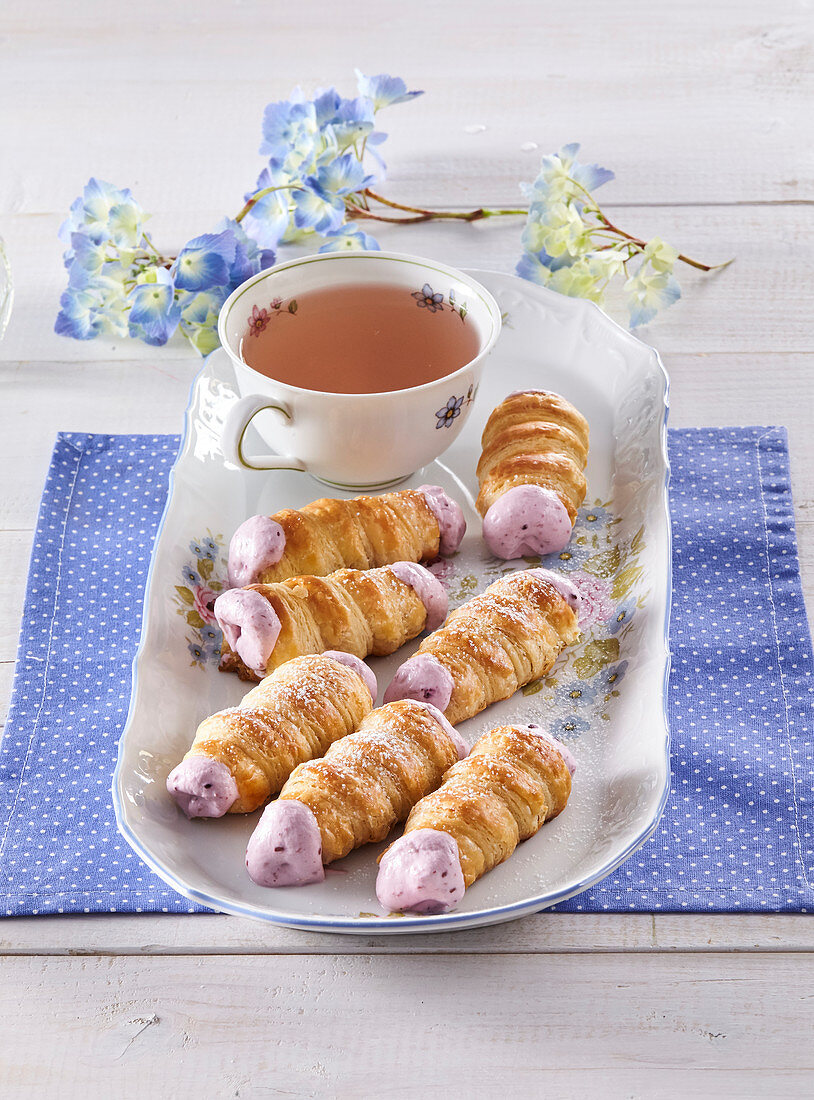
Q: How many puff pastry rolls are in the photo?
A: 7